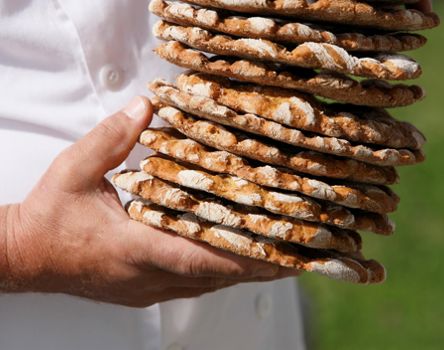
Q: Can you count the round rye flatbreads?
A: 11